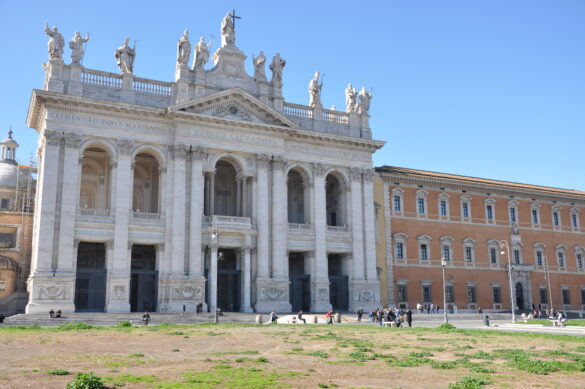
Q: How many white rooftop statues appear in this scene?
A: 11